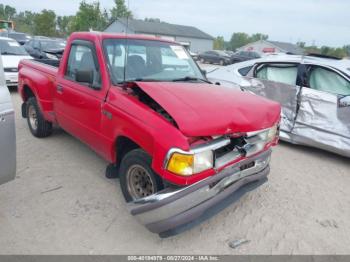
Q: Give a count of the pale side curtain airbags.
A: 2